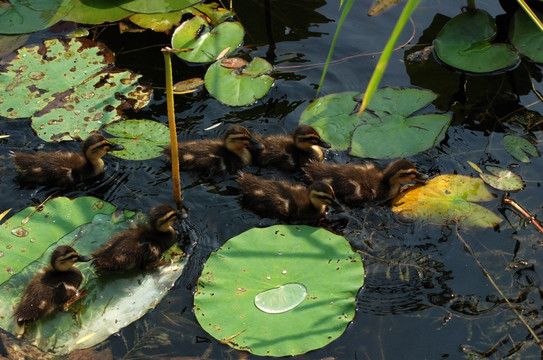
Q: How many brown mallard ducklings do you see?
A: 7